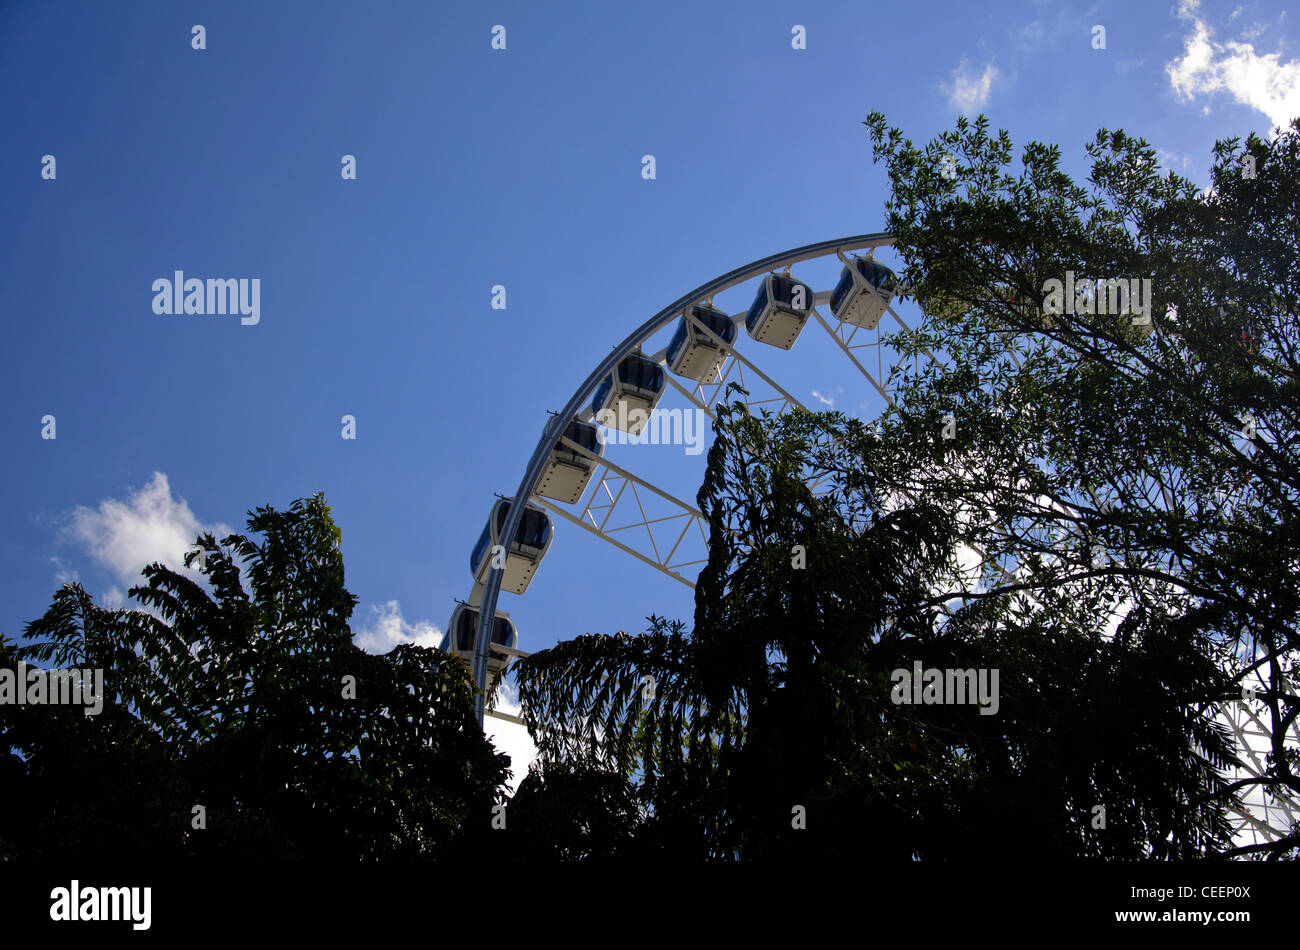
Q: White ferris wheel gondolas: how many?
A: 7